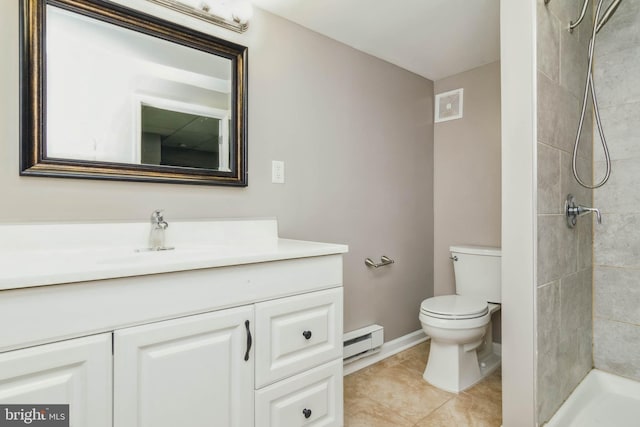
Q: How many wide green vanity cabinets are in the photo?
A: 0